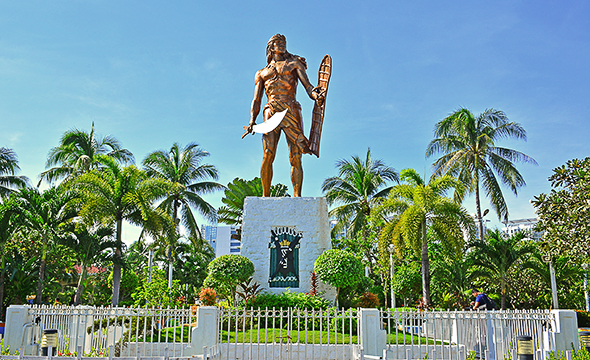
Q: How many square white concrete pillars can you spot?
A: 4